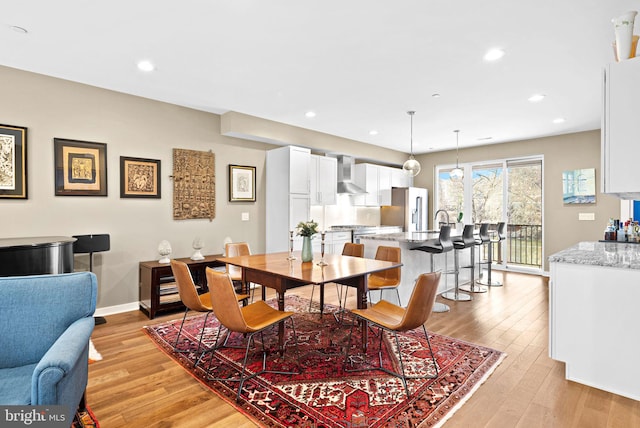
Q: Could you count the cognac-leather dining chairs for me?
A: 6